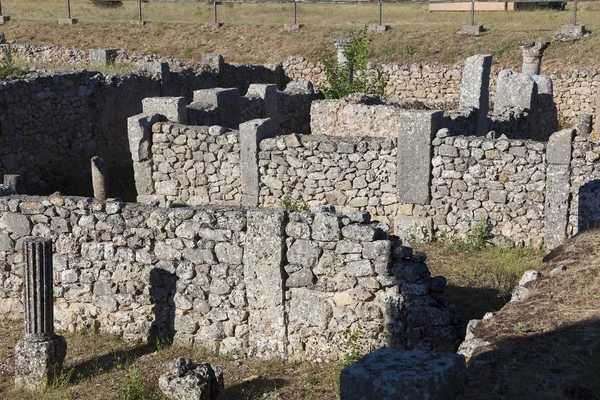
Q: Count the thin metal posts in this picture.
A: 8